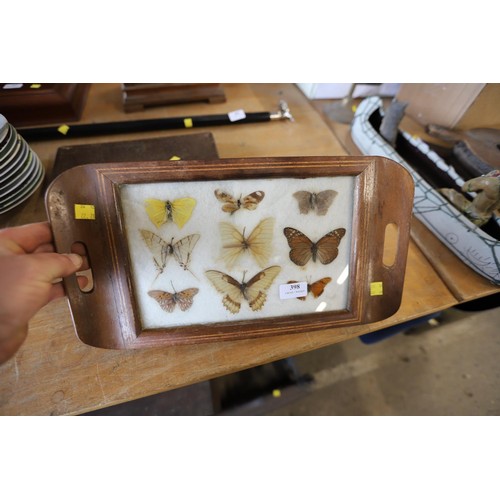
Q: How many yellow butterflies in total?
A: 1